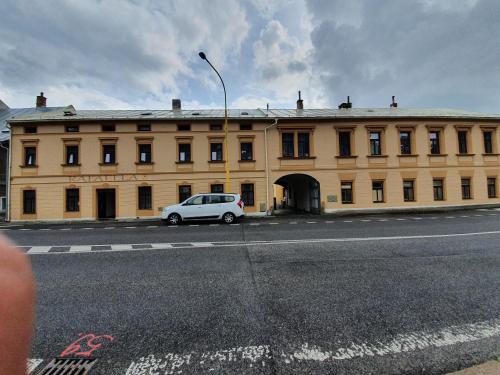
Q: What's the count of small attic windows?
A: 7